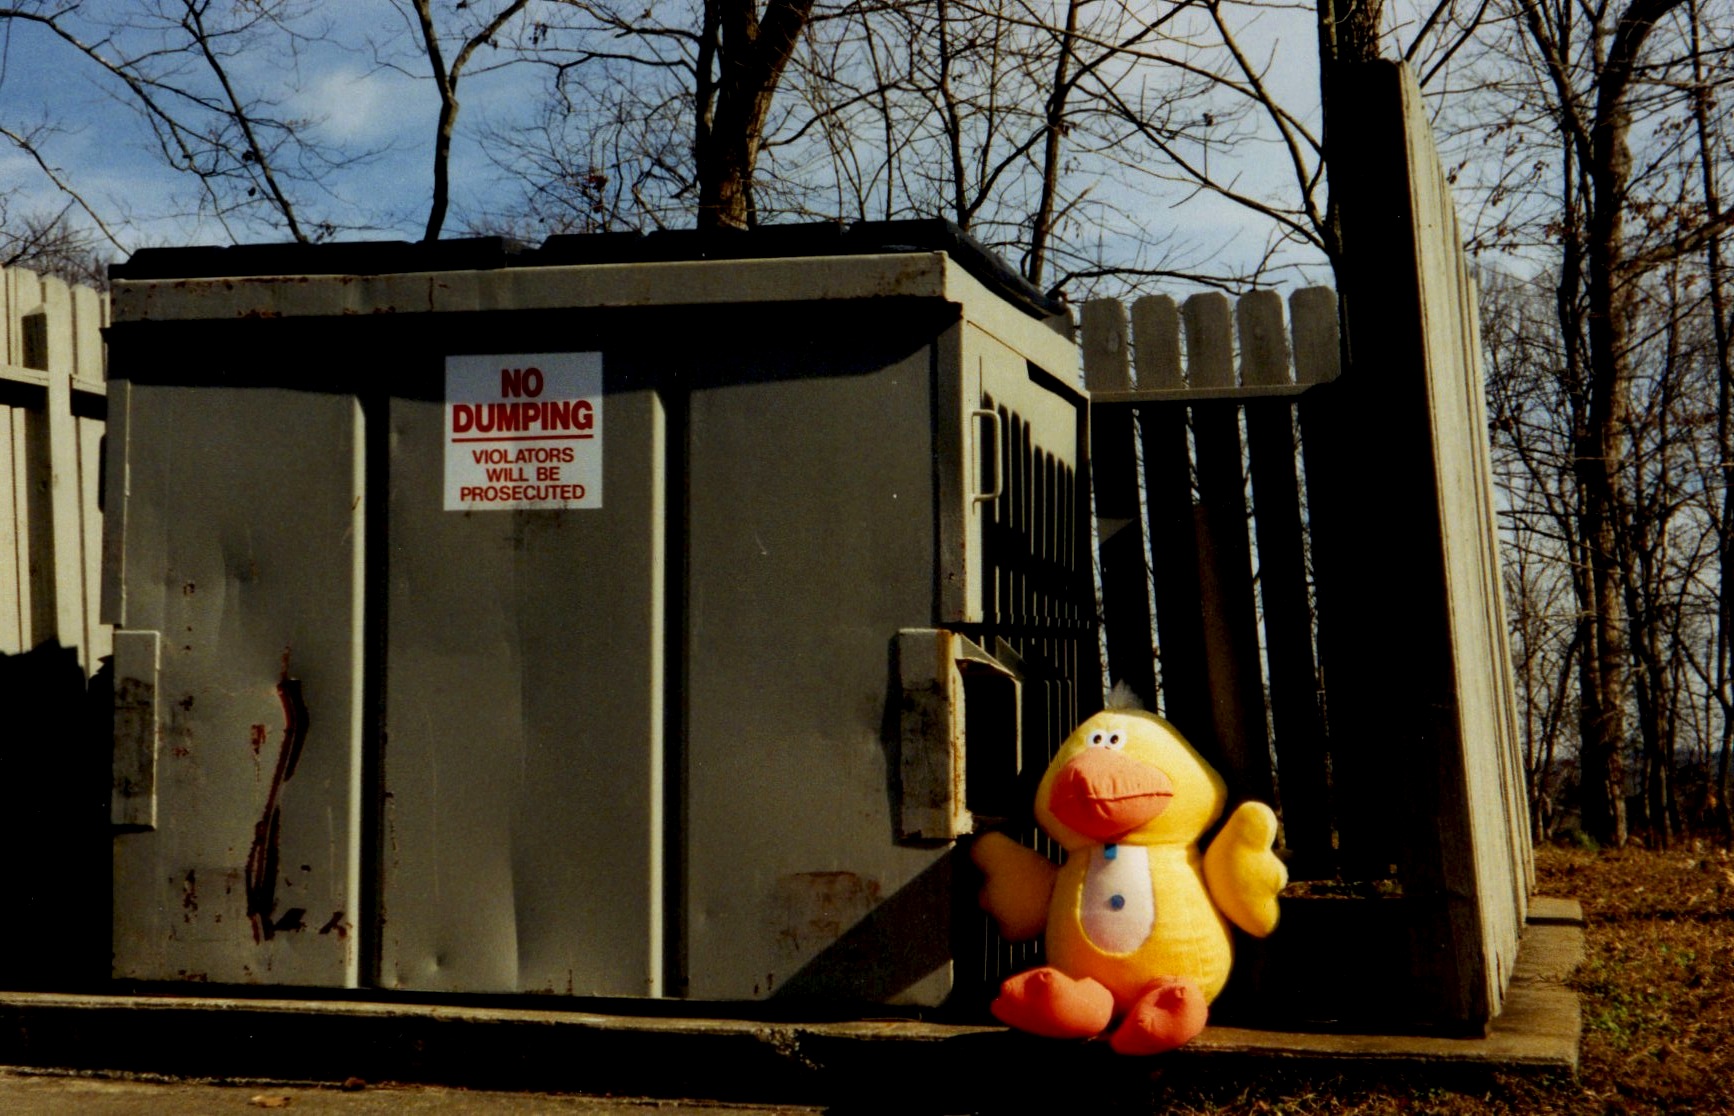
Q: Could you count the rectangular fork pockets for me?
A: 2